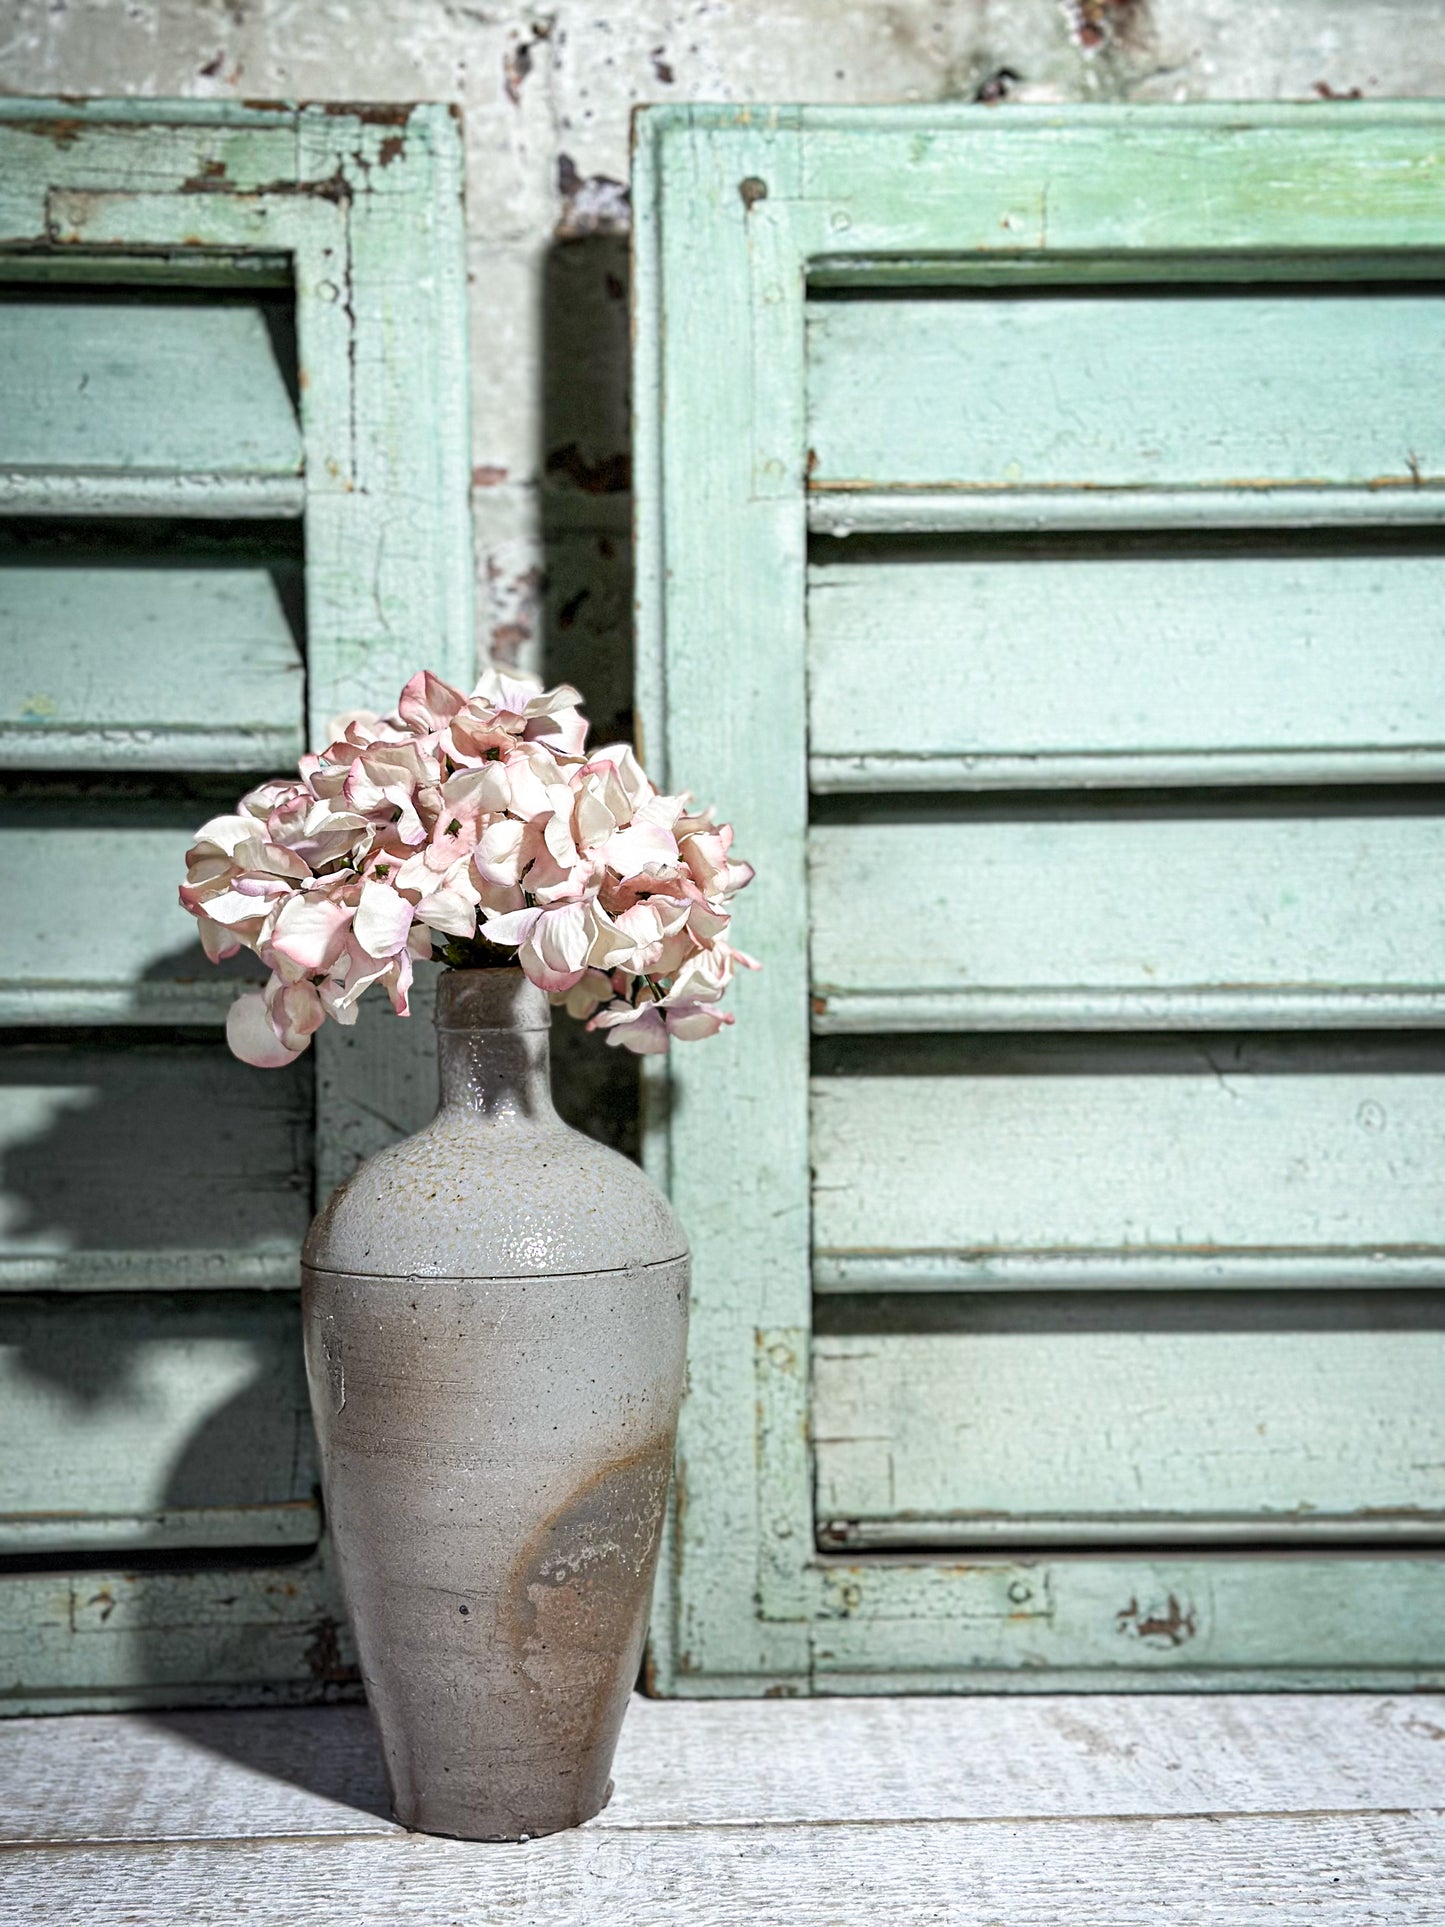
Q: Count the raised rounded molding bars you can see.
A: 10